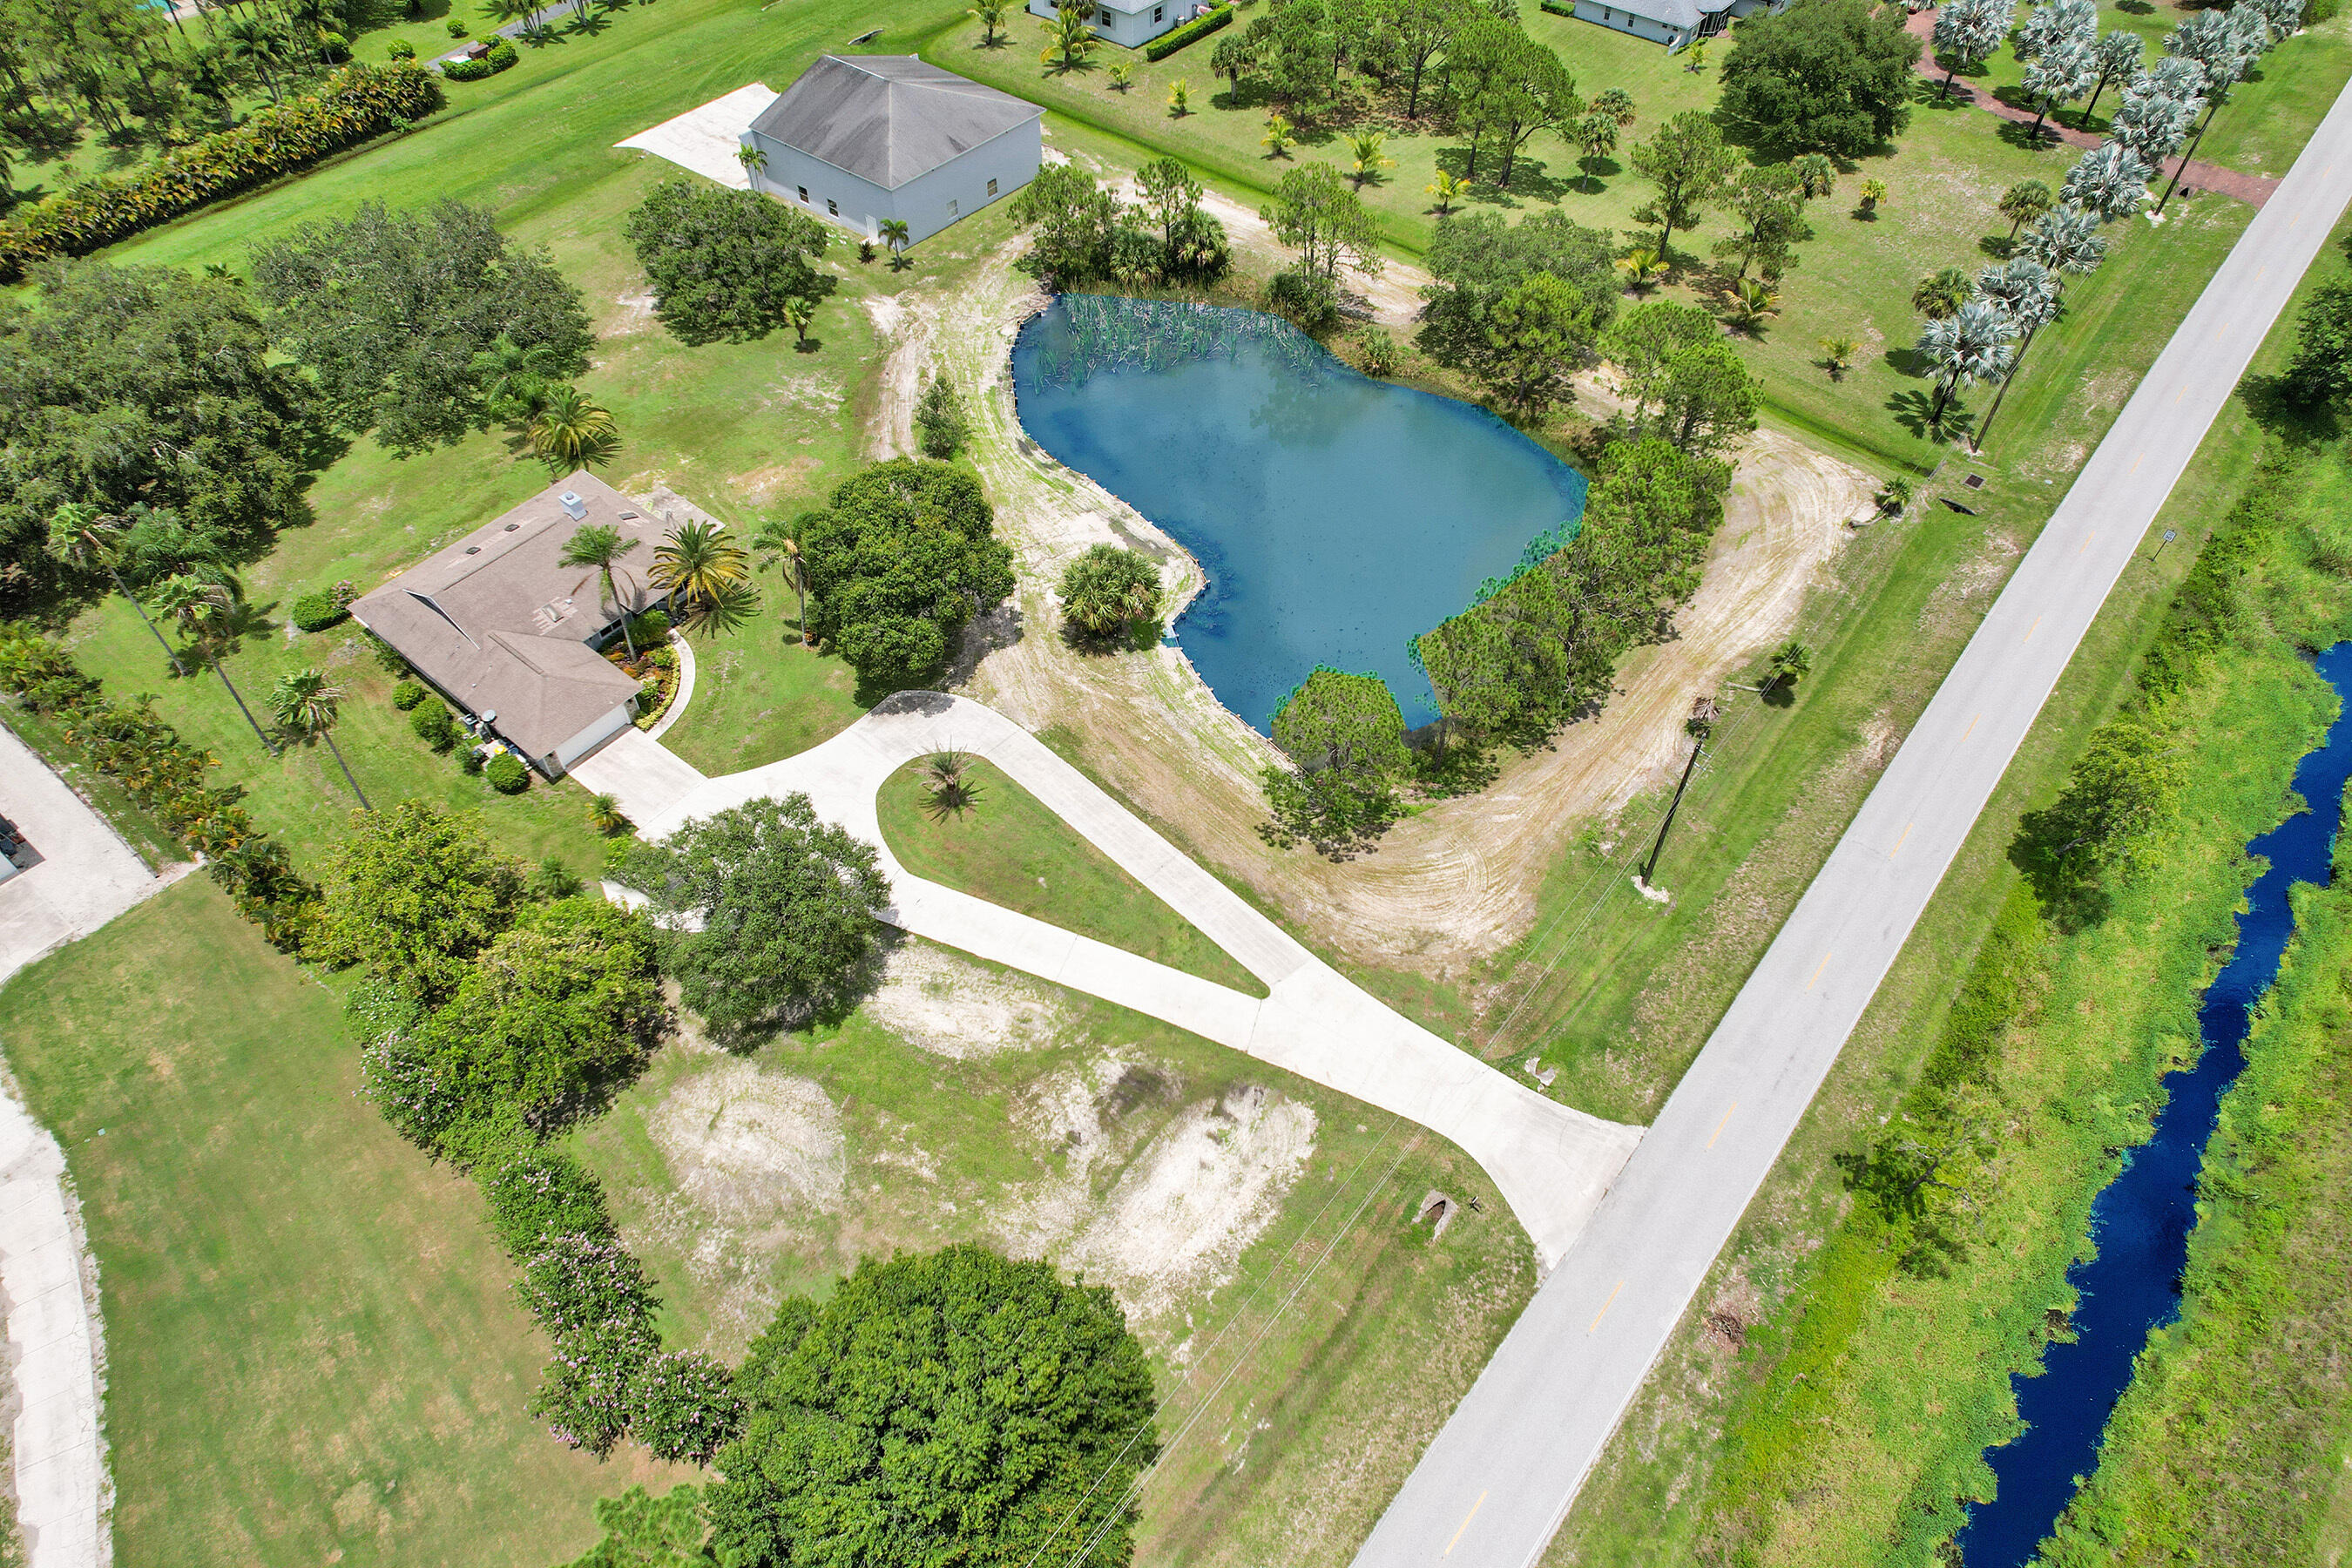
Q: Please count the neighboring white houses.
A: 2